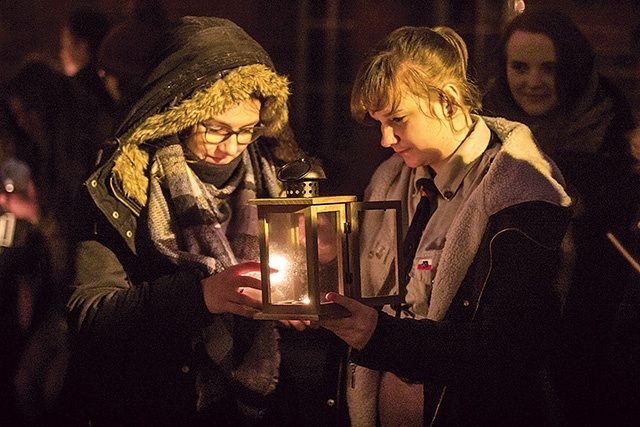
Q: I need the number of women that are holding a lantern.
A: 2